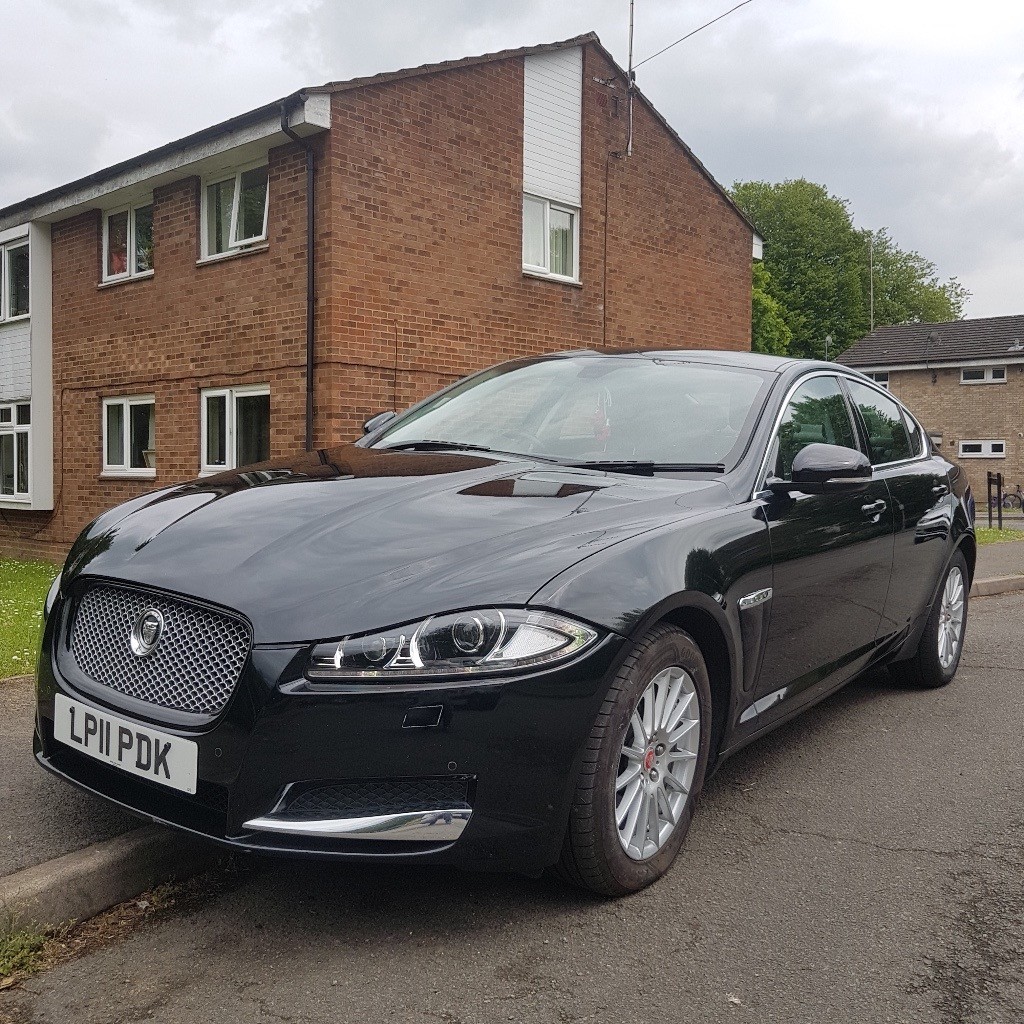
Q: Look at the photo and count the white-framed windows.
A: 10